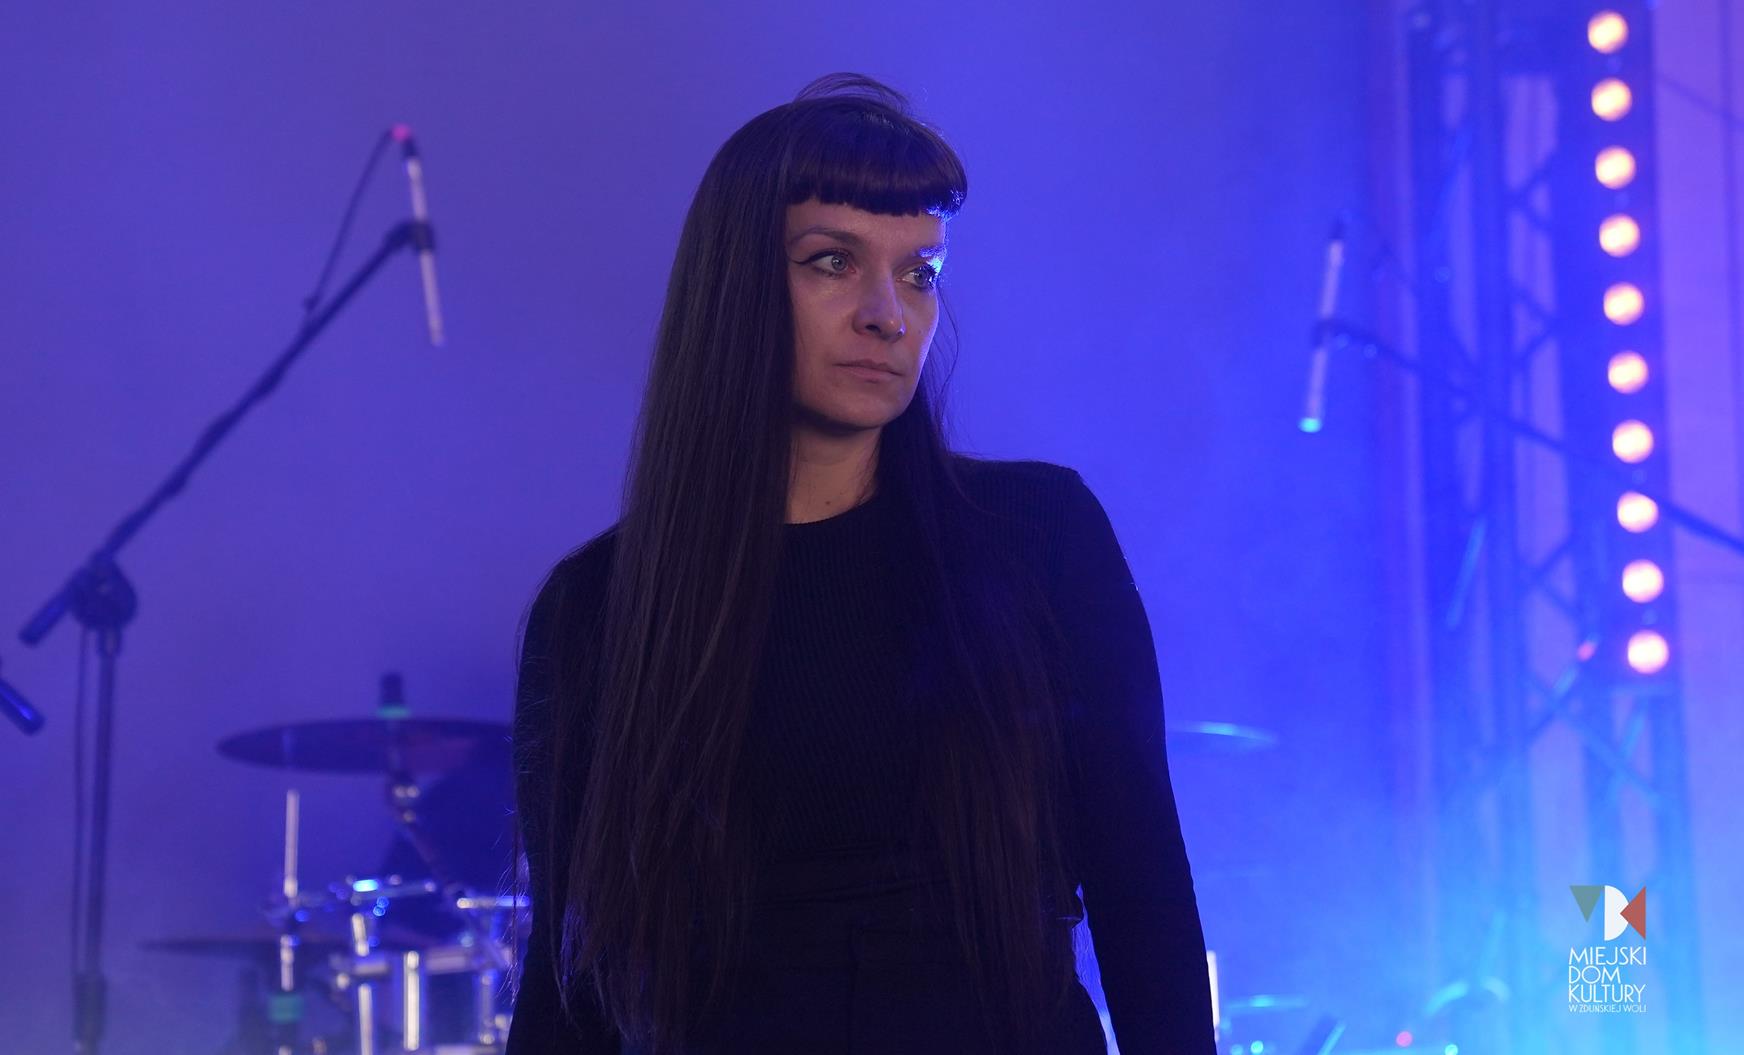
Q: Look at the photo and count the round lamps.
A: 10